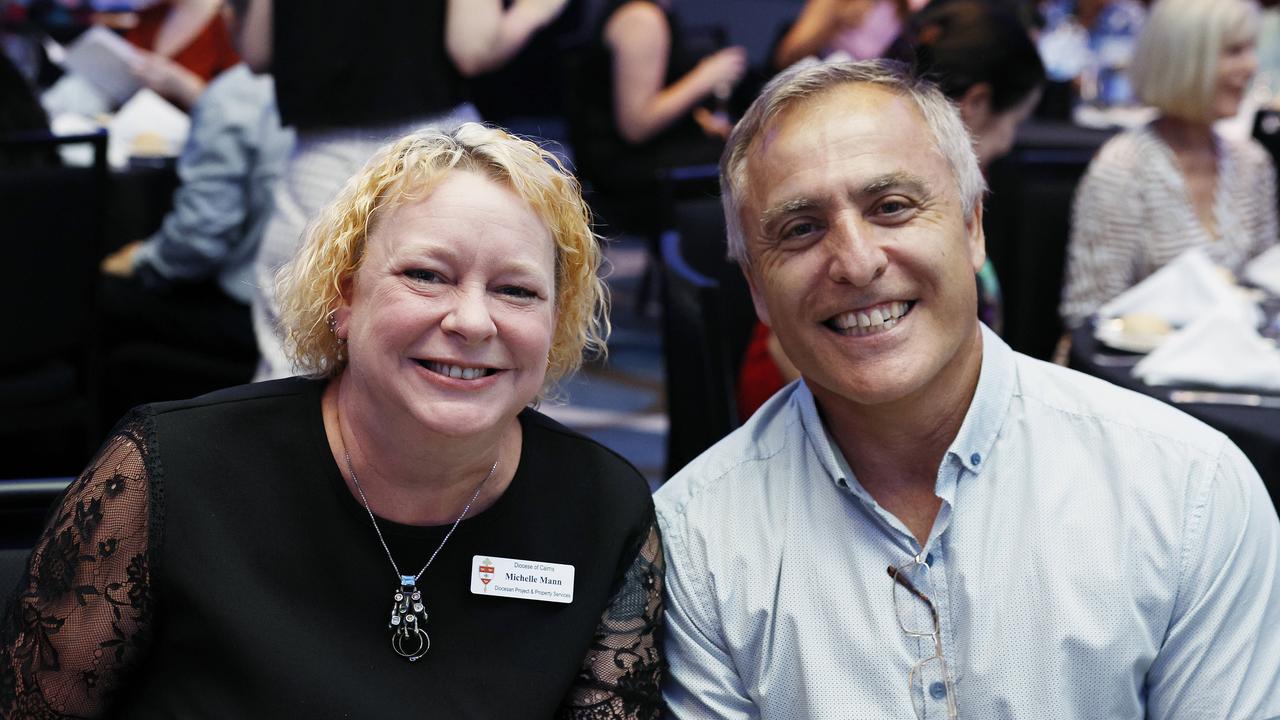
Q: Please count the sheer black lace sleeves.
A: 2